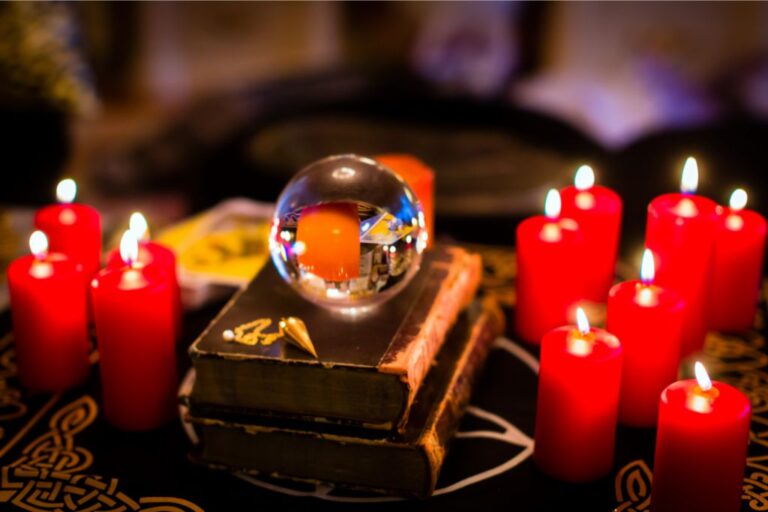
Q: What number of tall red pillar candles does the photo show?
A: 11